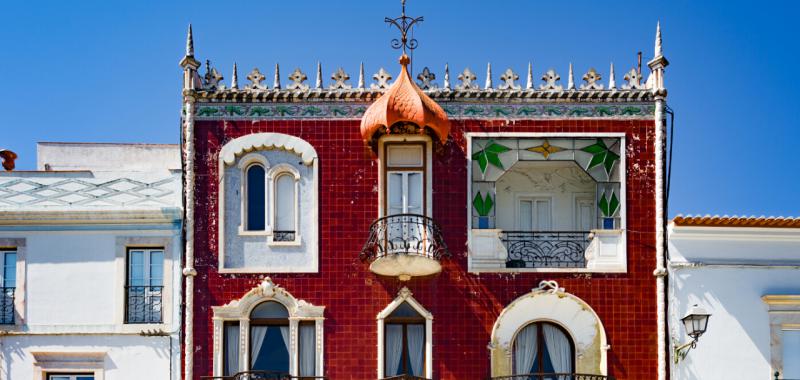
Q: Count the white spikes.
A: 11